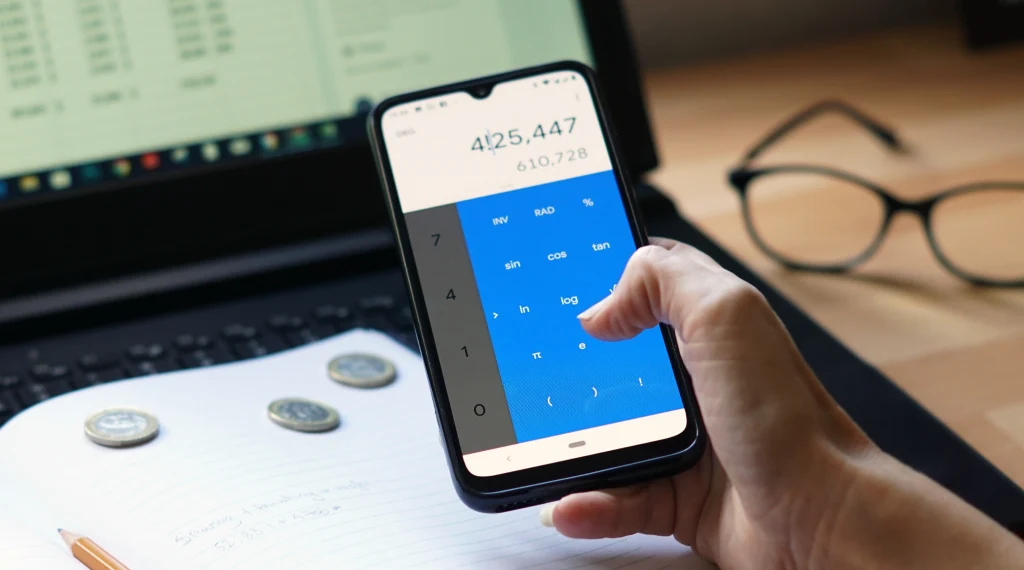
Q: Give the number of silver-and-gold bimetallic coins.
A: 3